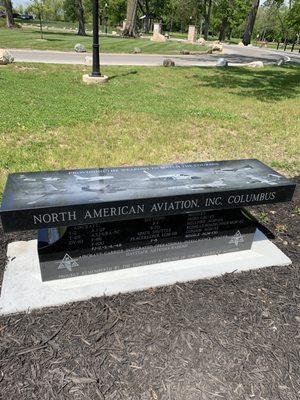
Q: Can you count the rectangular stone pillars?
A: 2